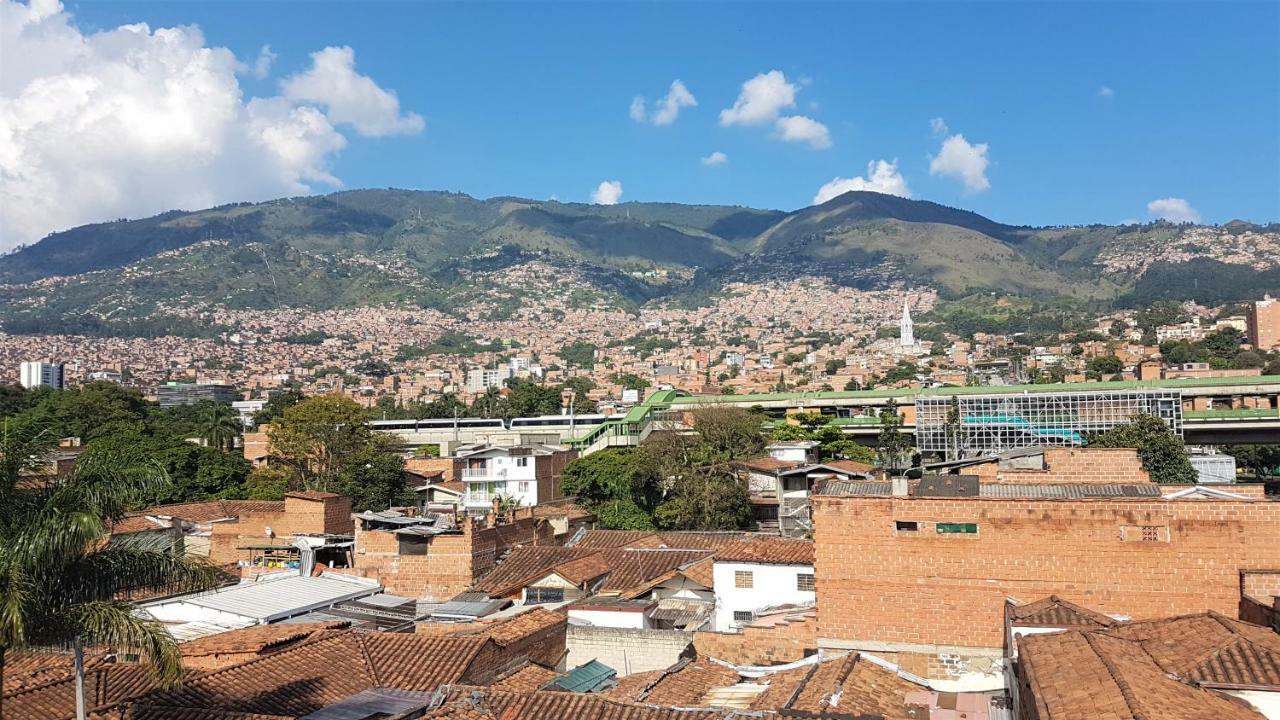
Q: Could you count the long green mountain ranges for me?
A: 1